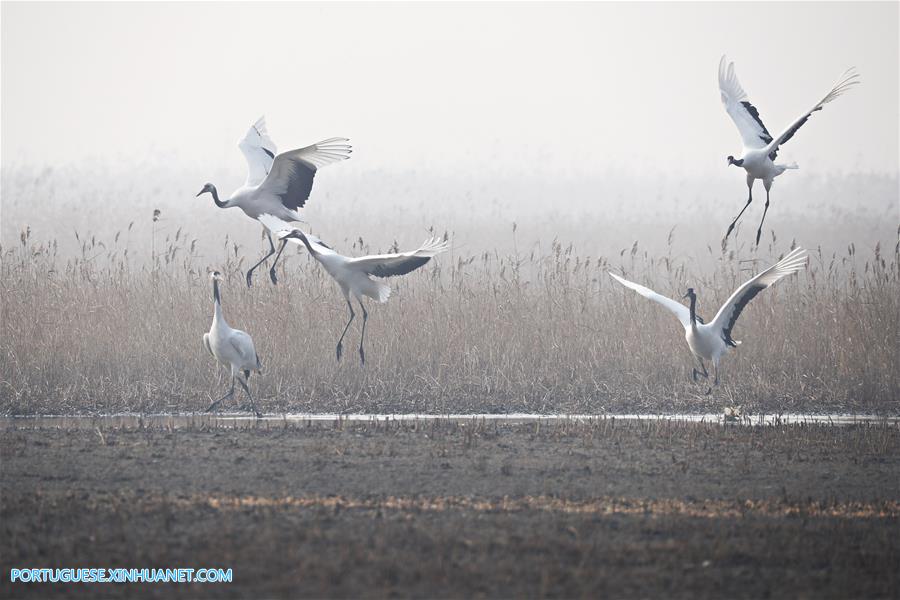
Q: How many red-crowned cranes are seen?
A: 5